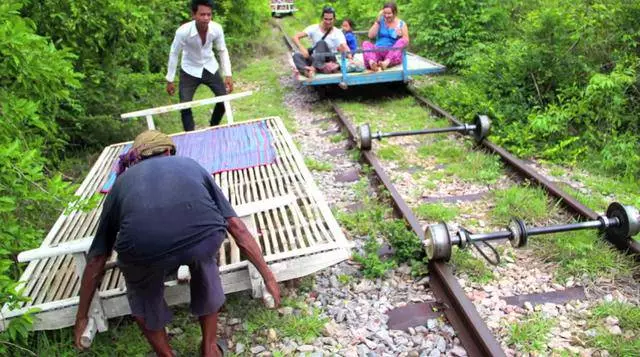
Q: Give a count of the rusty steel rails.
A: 2